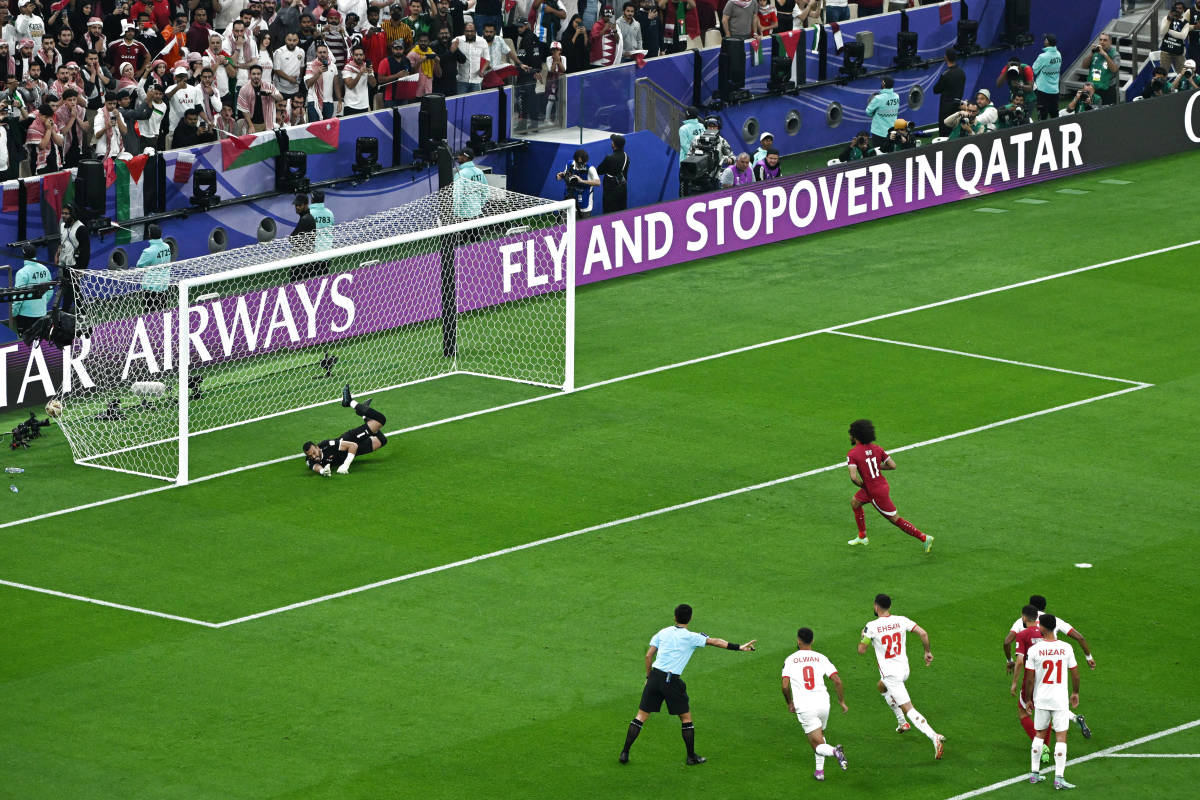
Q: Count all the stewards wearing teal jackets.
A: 7